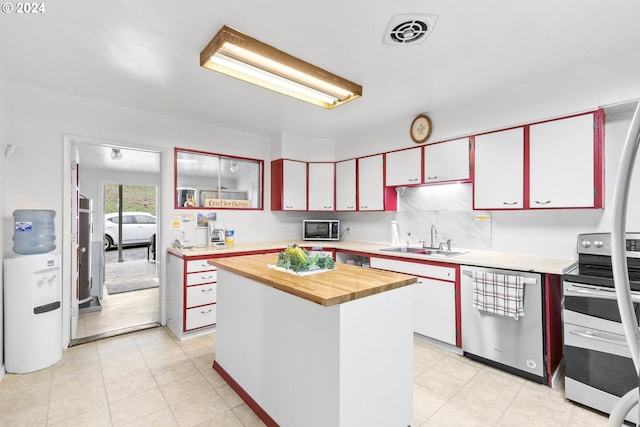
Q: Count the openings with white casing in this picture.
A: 2